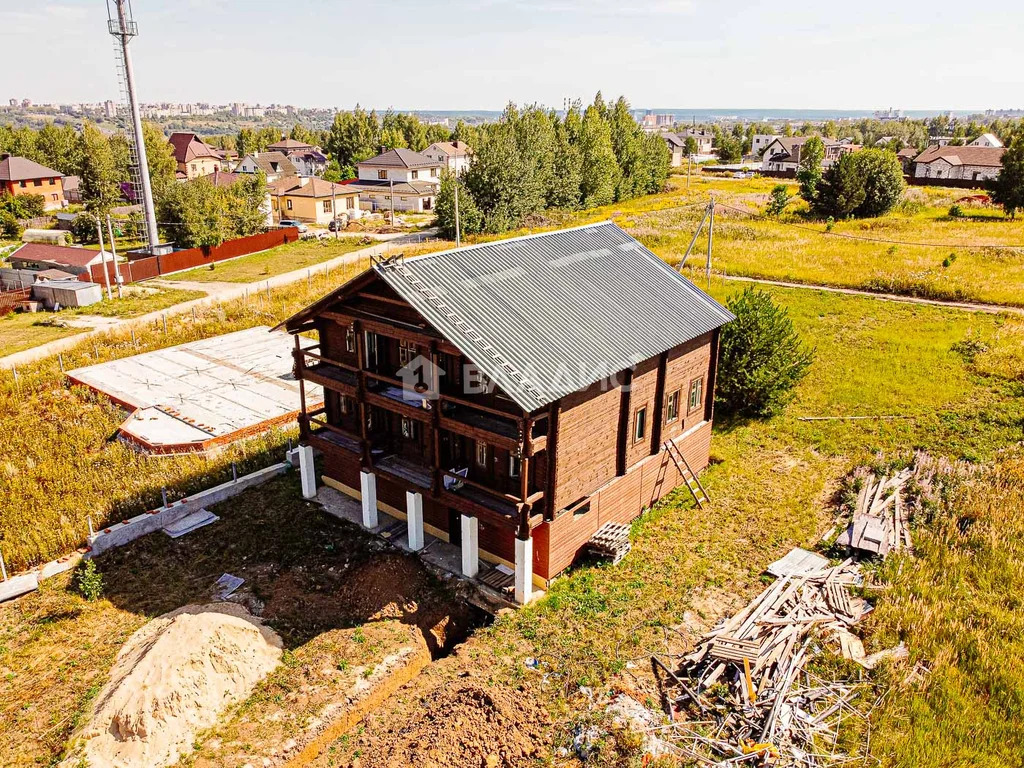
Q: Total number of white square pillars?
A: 5